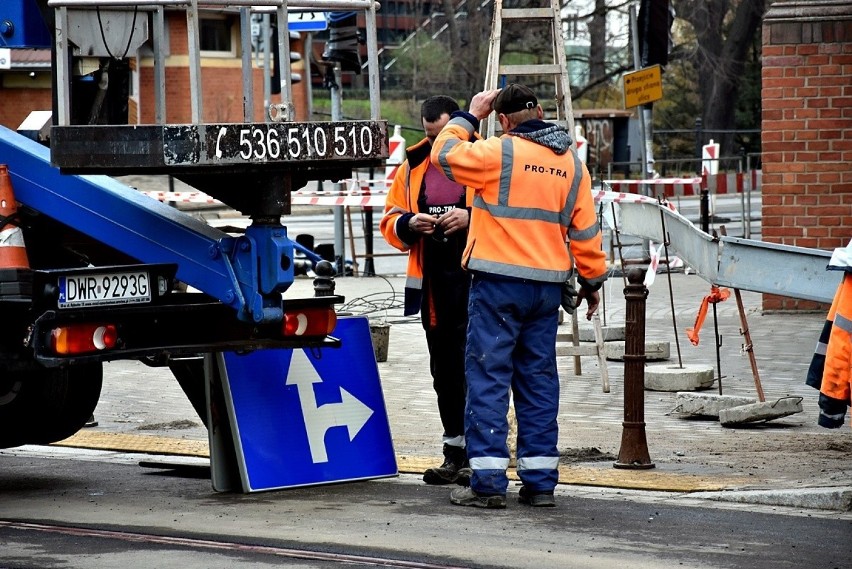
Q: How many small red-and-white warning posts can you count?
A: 3